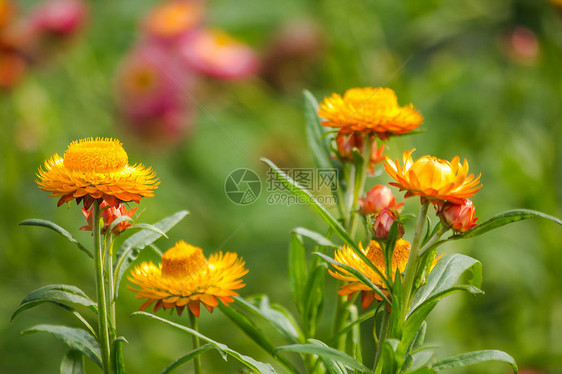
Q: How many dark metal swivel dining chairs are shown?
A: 0